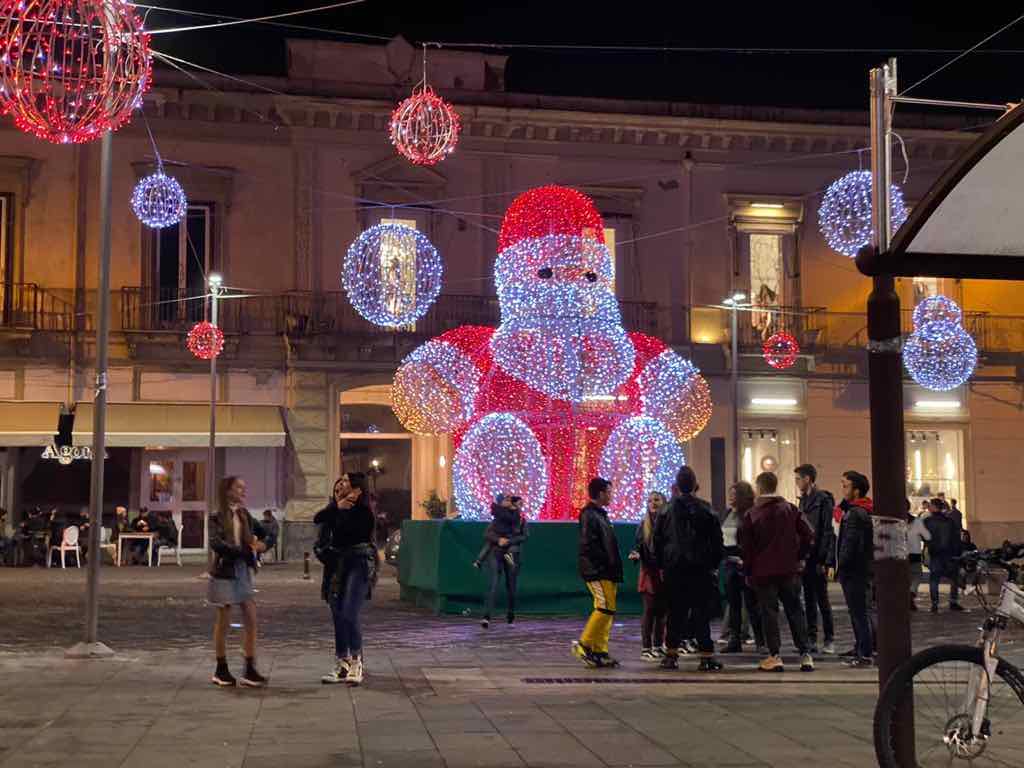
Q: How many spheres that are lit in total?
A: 9